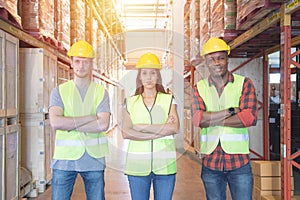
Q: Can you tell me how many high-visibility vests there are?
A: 3